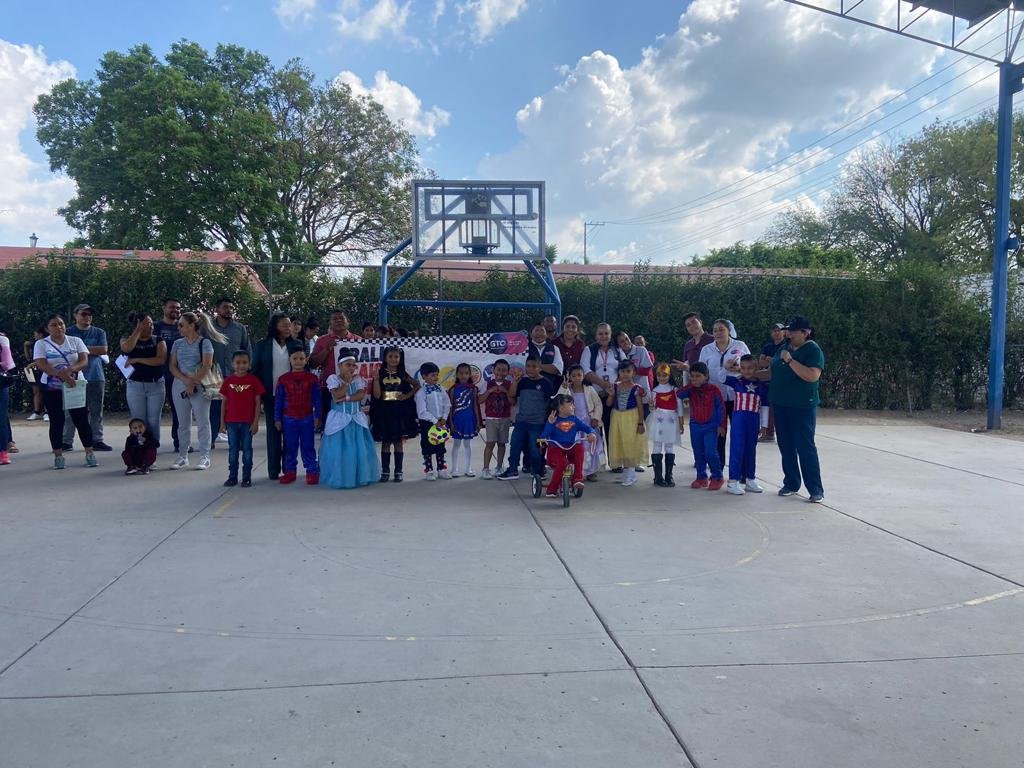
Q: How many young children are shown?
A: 15